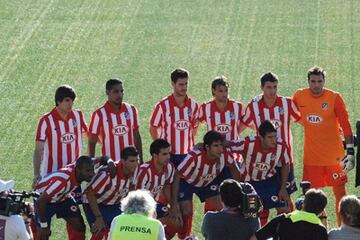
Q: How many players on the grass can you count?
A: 11